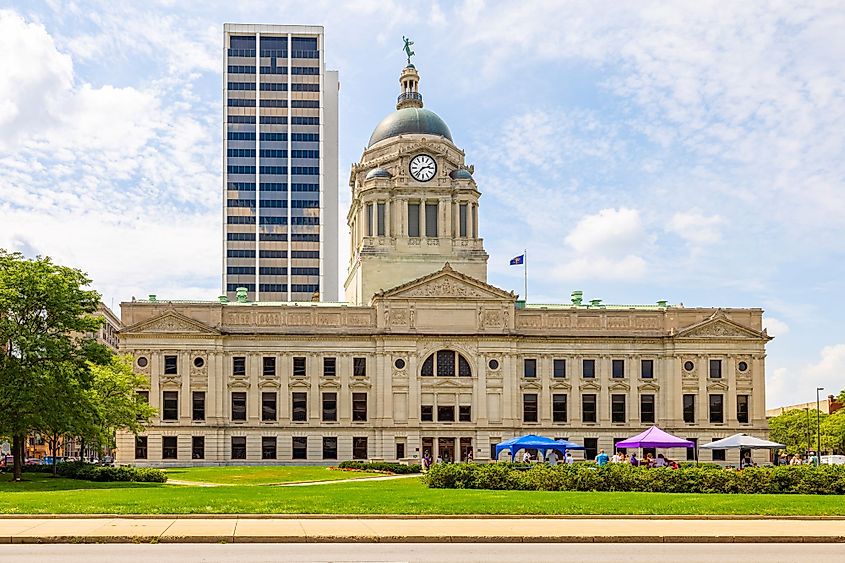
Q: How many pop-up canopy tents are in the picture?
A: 4